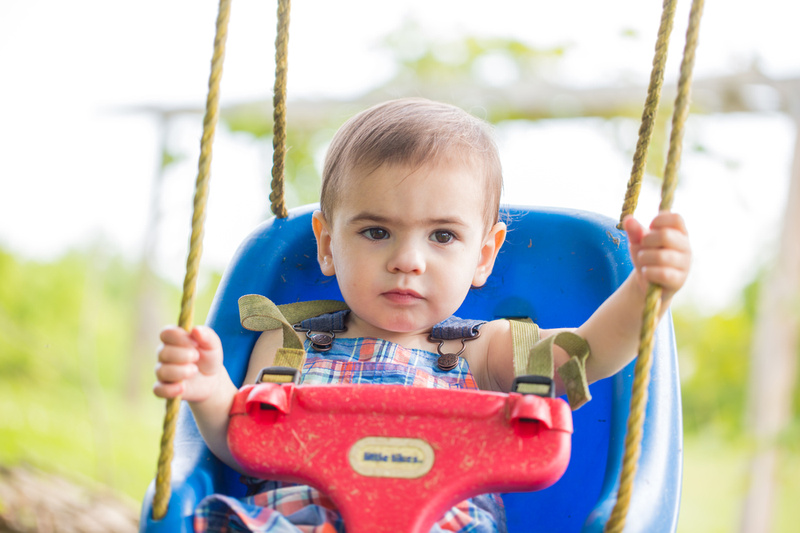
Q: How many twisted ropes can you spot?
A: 4